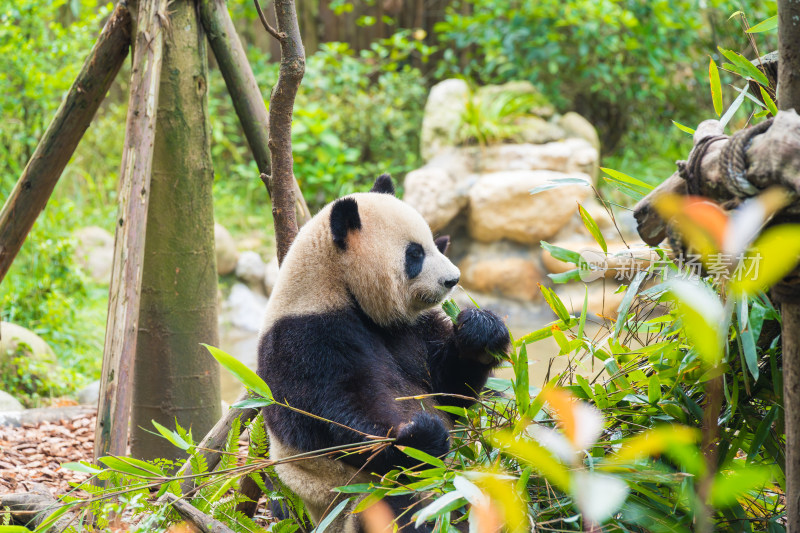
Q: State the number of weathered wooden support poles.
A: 3